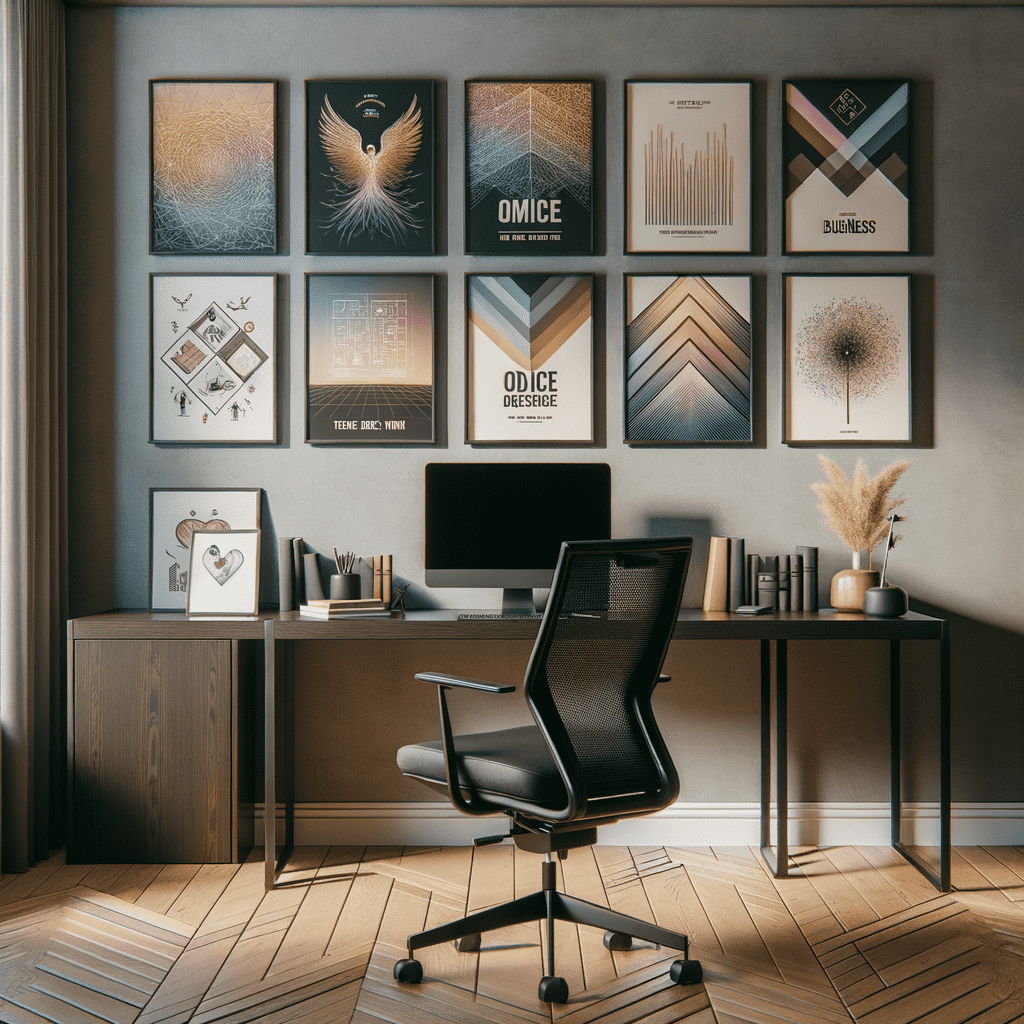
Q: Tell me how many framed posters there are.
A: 12